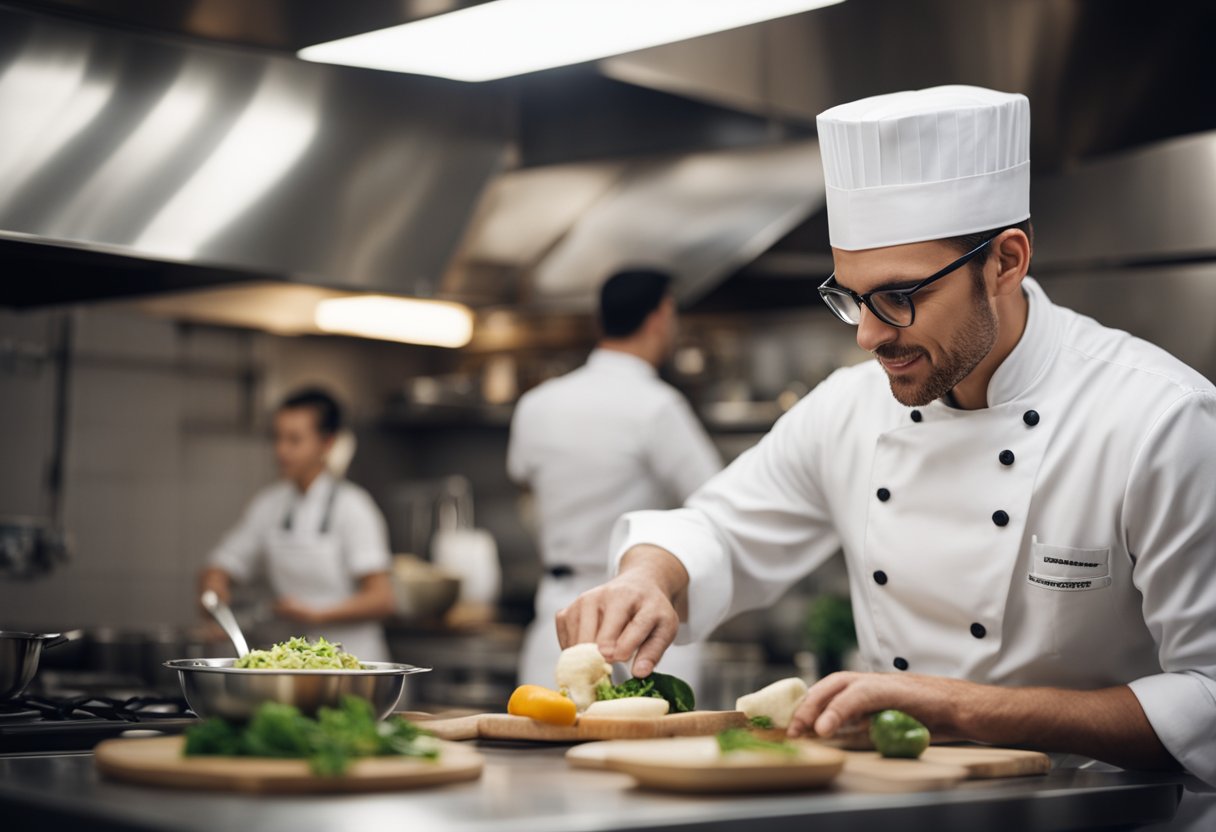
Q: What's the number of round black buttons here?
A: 8